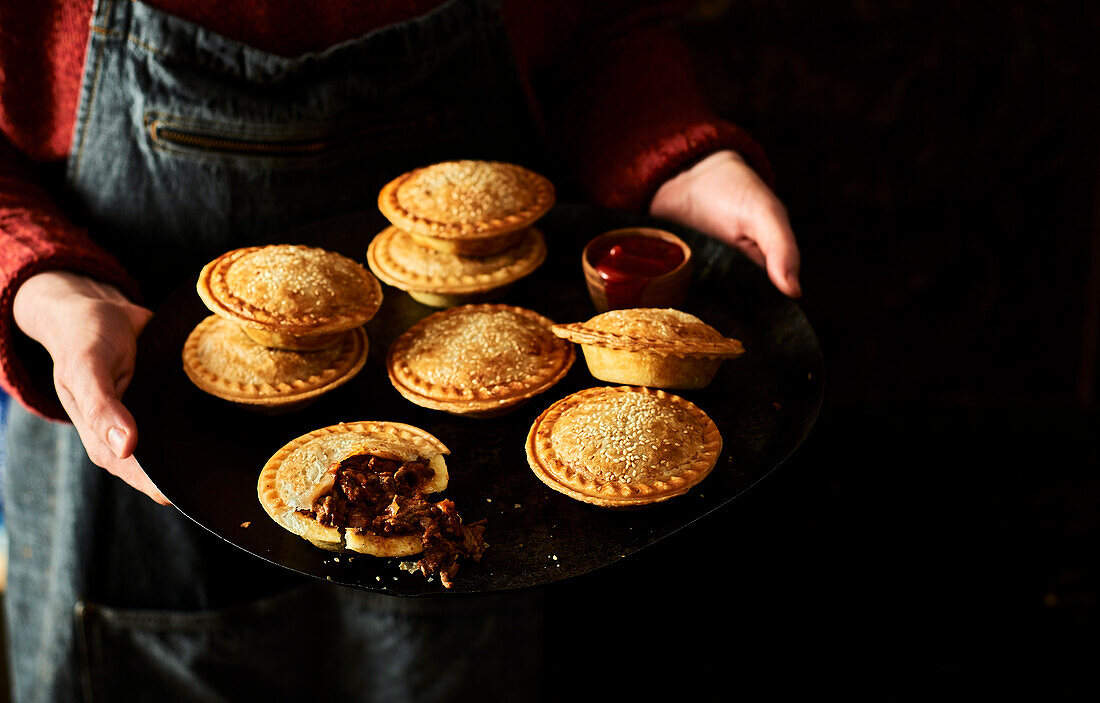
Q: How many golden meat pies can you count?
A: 8